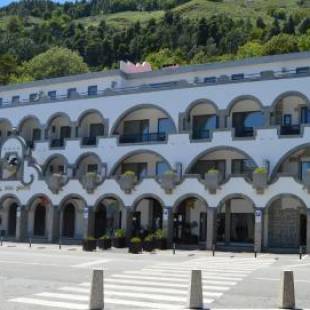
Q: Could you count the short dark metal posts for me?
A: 7